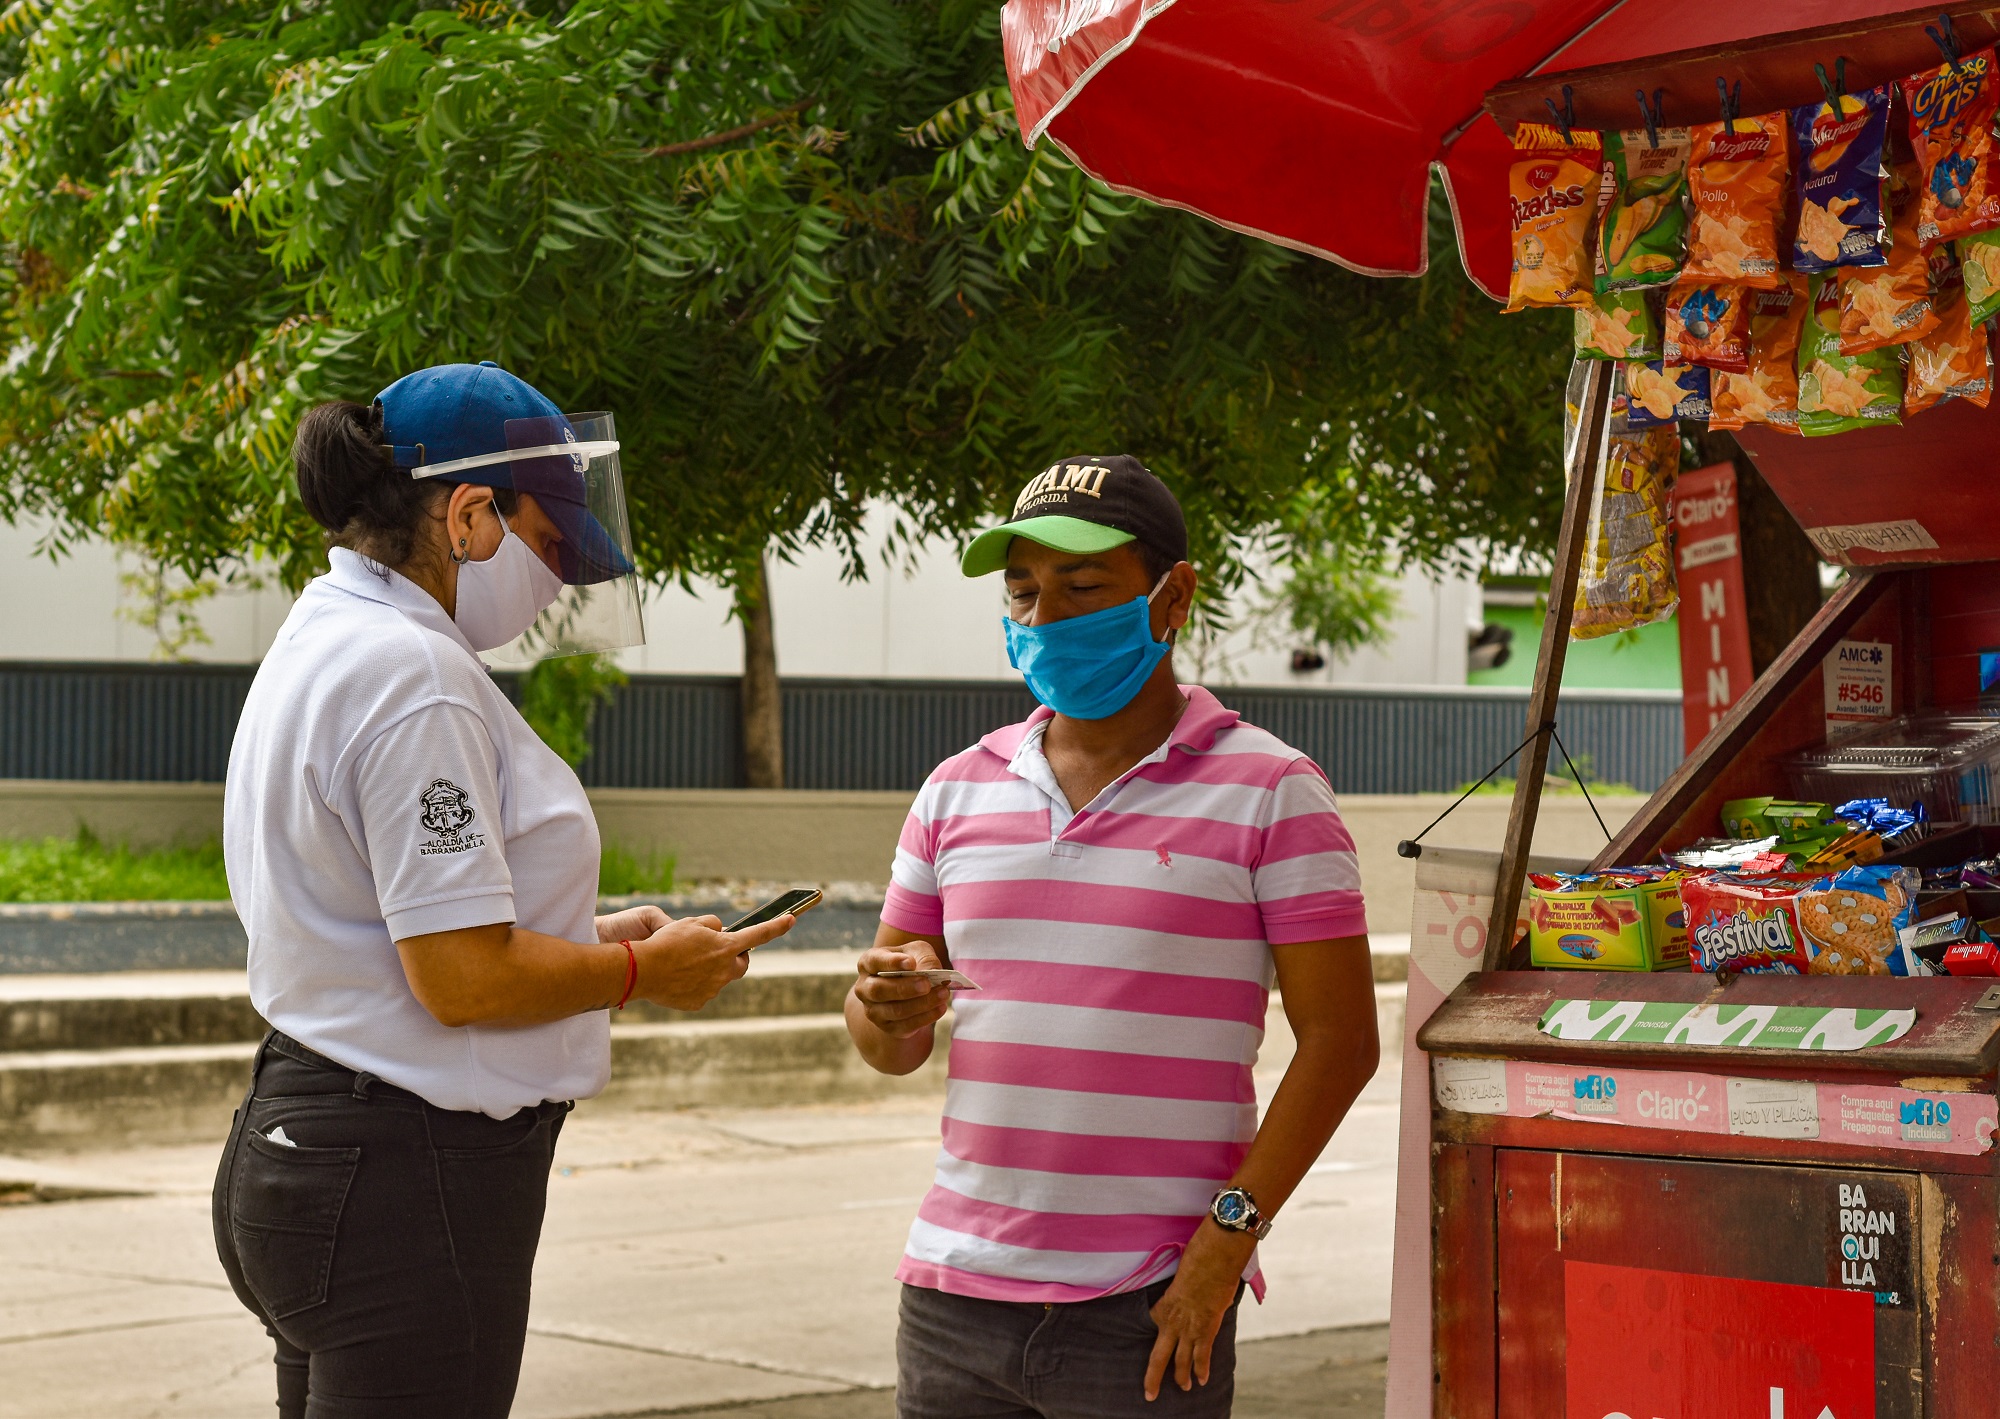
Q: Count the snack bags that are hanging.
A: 13